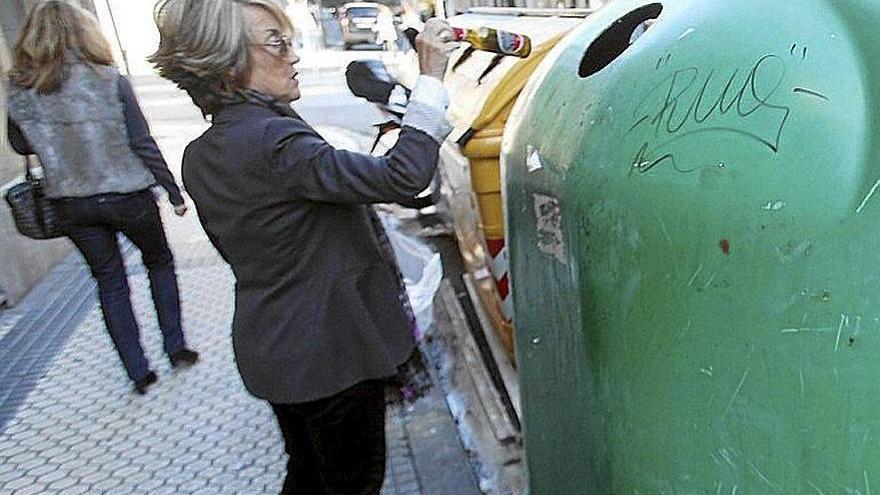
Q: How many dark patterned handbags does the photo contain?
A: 1